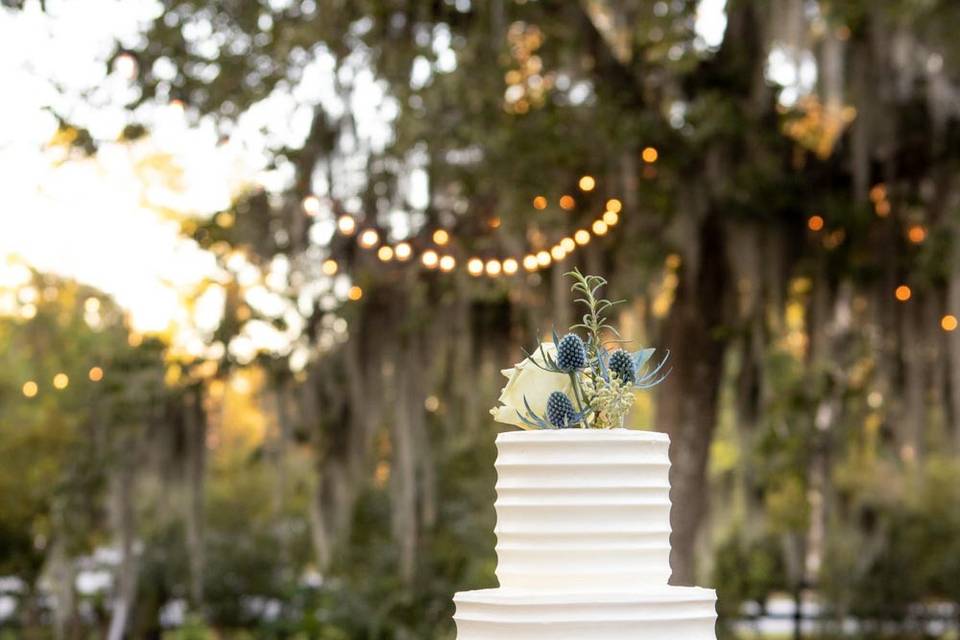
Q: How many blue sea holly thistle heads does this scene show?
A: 3